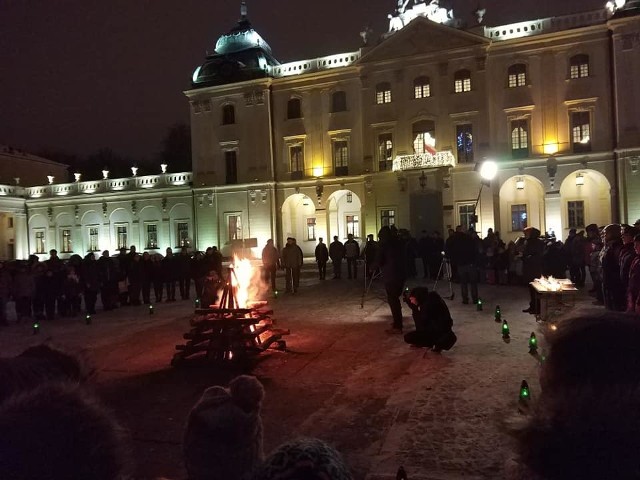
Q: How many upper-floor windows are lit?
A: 5